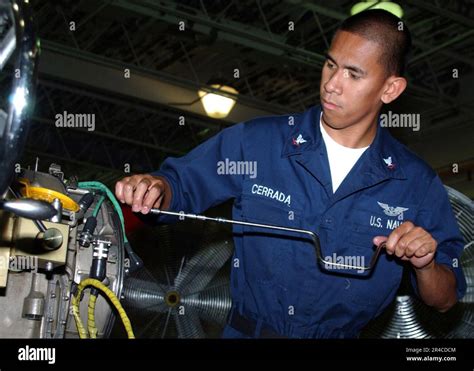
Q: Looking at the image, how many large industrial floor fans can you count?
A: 2